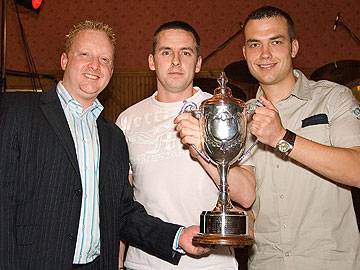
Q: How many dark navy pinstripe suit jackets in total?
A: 1